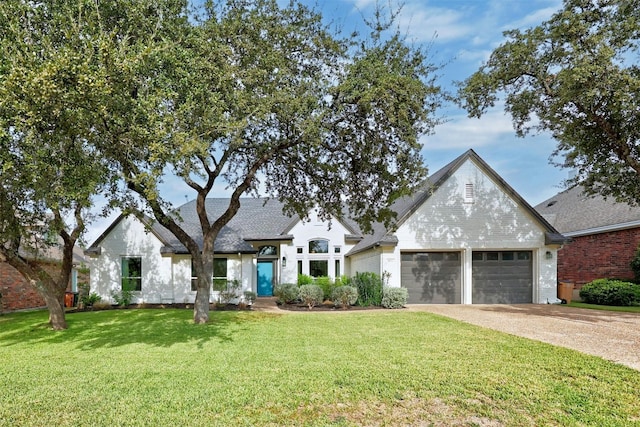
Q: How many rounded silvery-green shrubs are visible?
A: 4